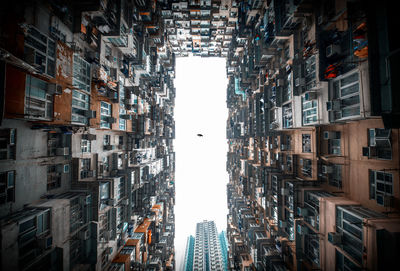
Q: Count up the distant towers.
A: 3